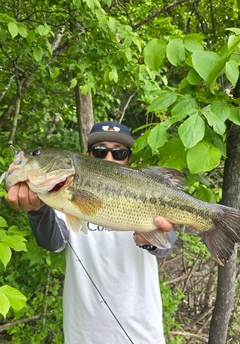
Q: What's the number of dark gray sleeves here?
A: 2